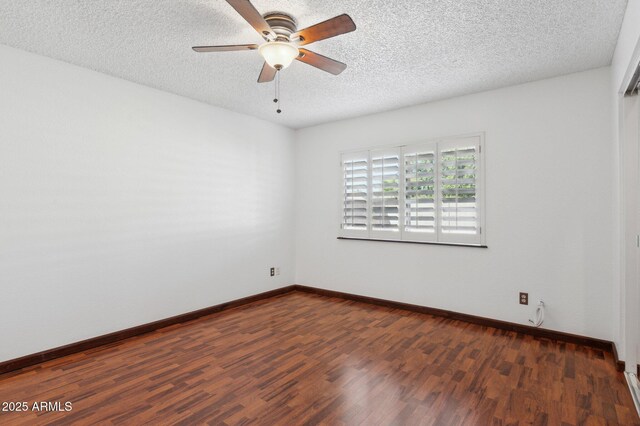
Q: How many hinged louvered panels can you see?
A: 4